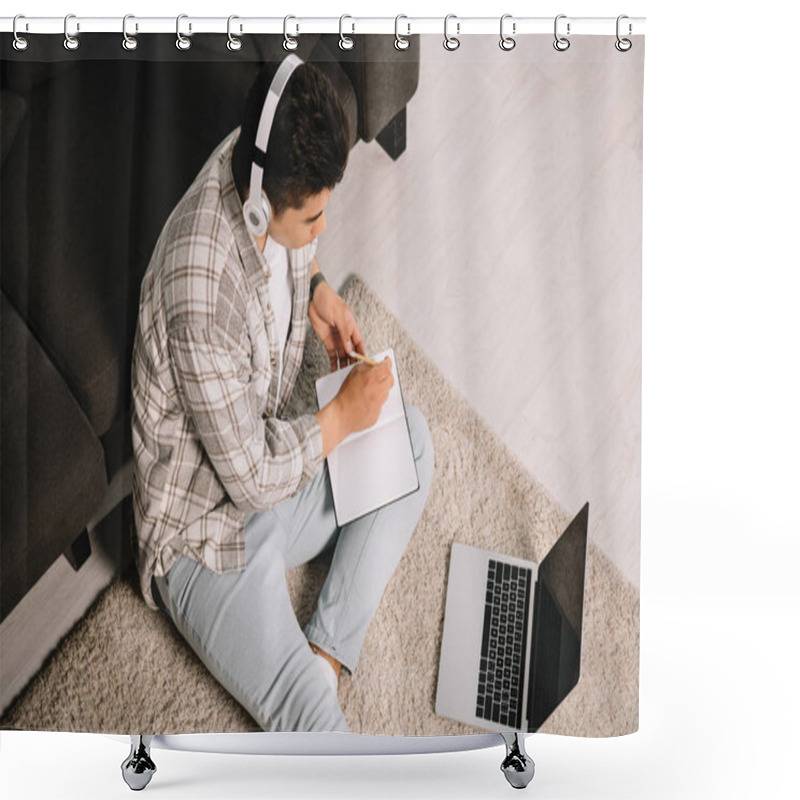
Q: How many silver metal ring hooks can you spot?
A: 12